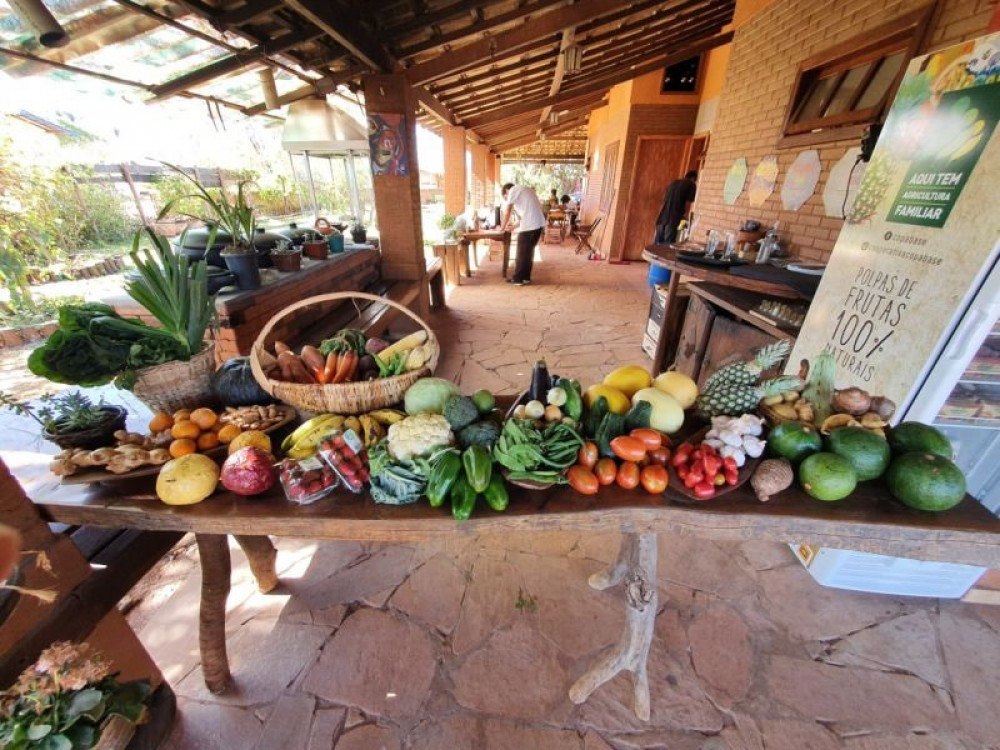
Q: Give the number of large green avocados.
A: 5